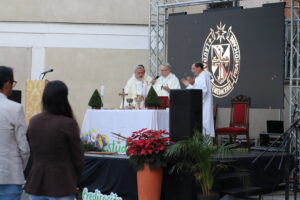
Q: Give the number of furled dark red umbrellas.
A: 0